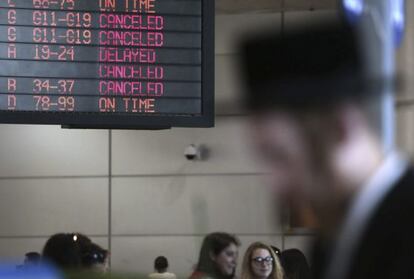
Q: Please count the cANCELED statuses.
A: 4